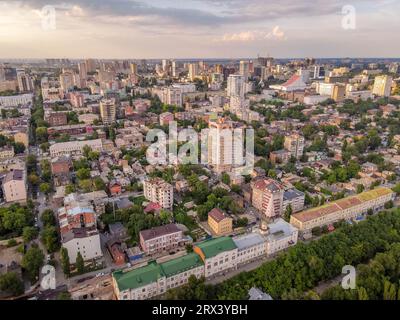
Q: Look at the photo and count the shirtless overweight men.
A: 0